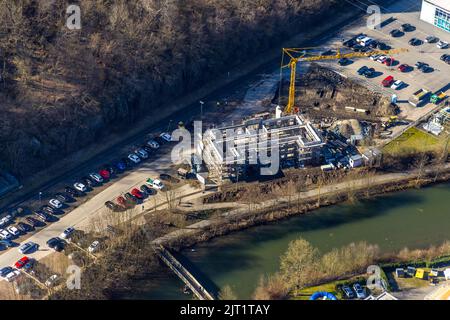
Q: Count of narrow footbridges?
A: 1